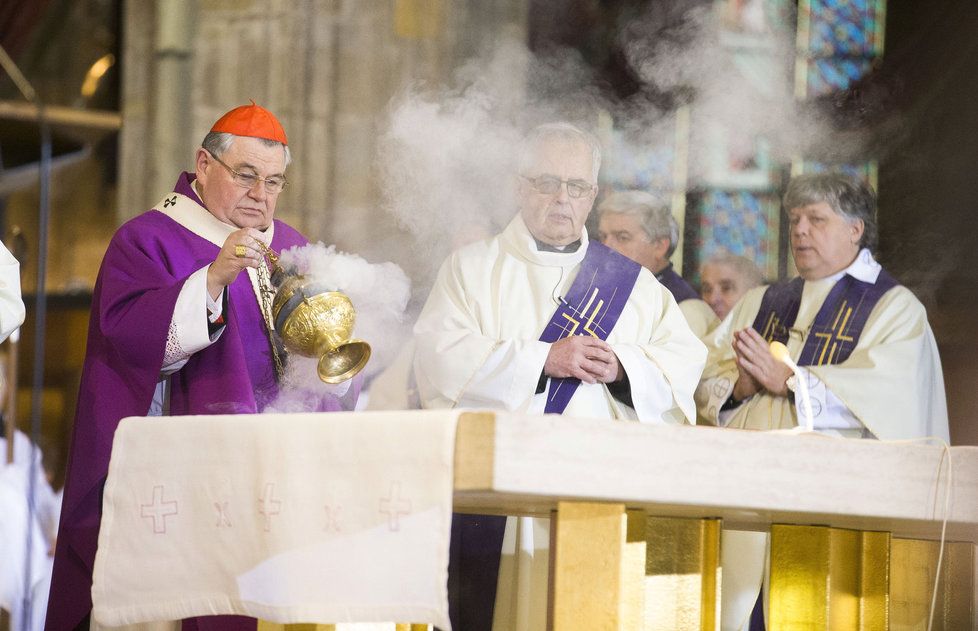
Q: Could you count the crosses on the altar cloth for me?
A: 3